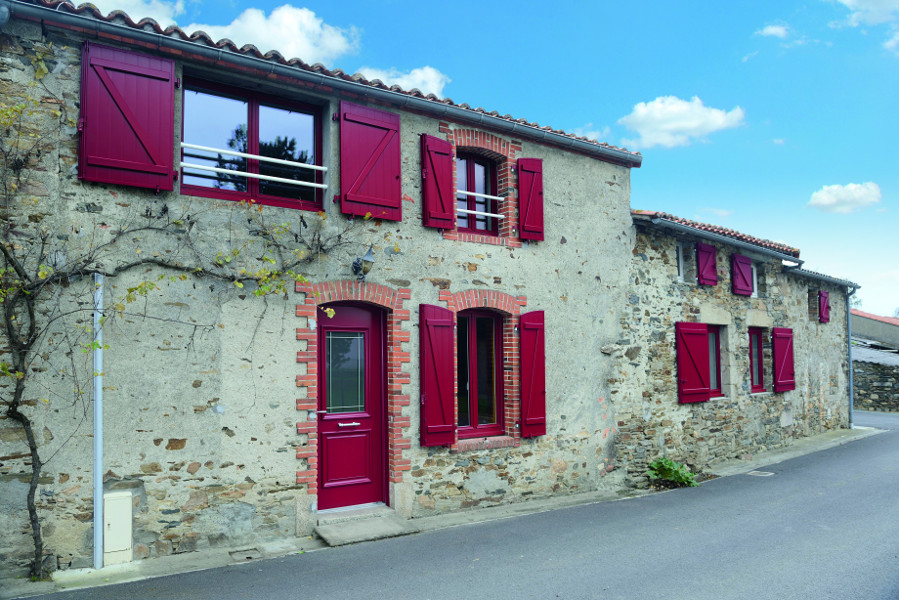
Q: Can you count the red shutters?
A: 11